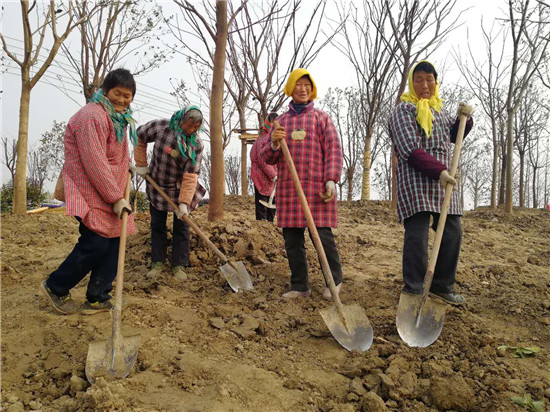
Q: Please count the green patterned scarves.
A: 2